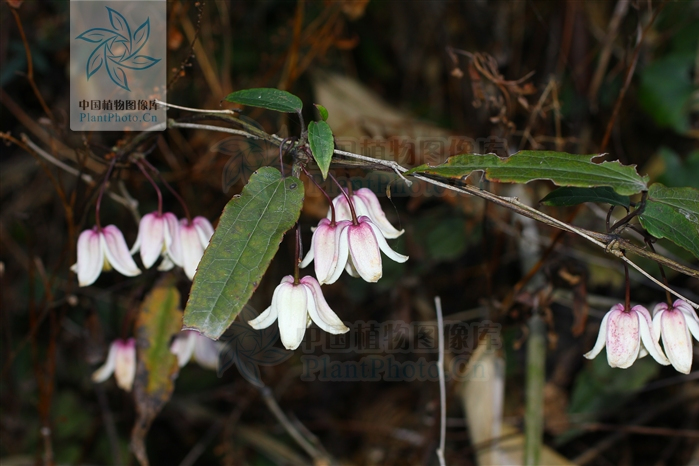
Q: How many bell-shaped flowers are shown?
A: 11